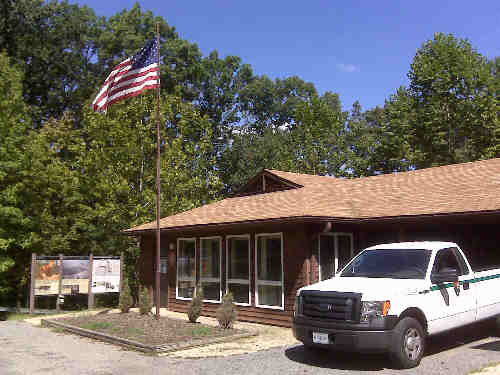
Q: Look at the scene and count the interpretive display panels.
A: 3